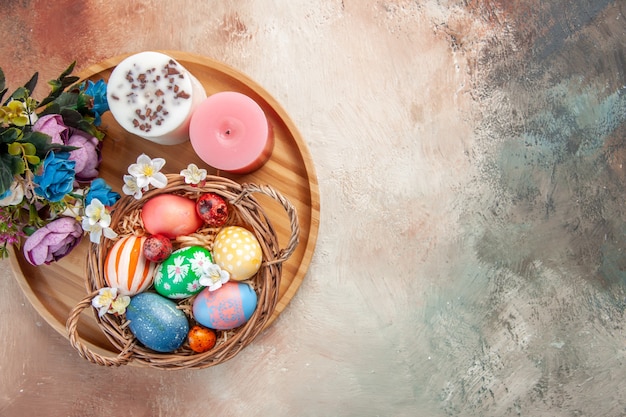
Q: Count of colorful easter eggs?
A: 9